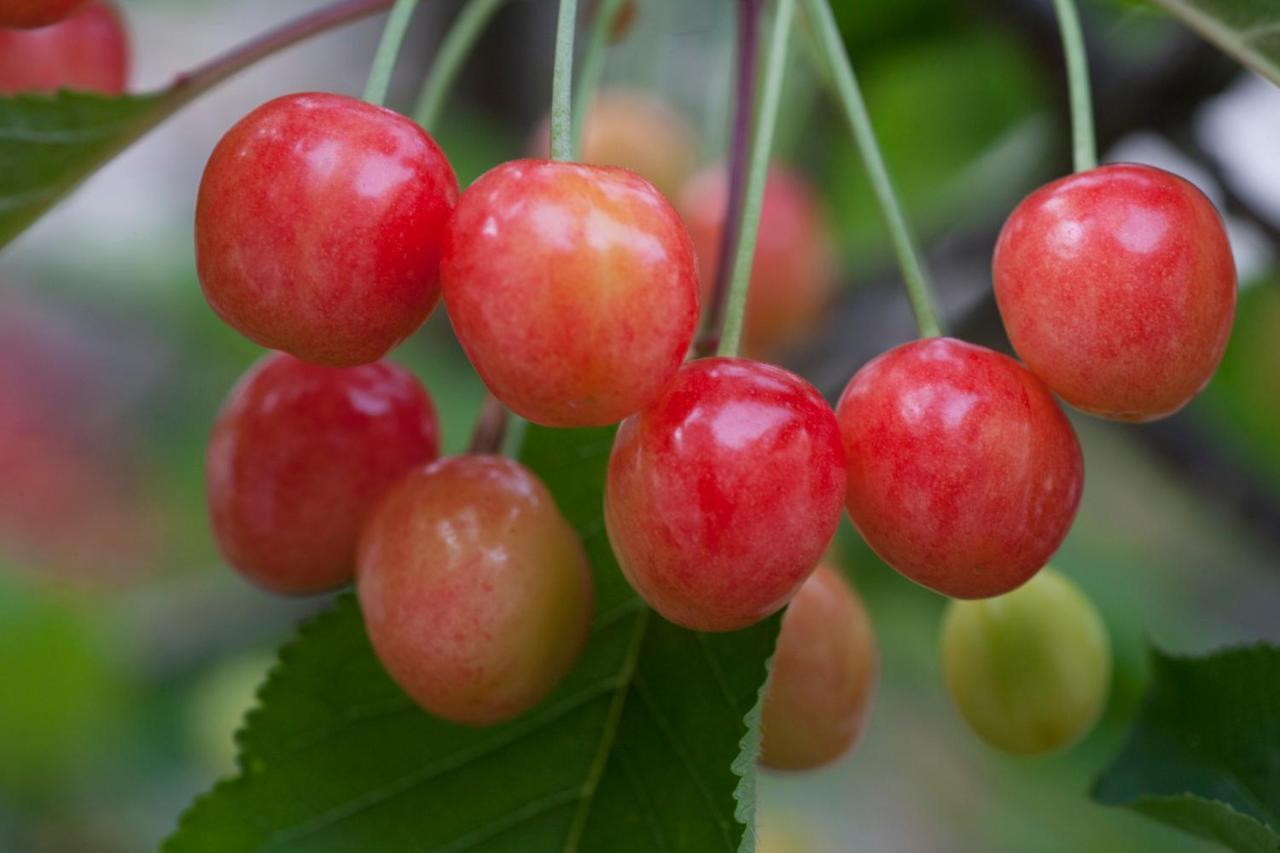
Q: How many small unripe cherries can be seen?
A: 1